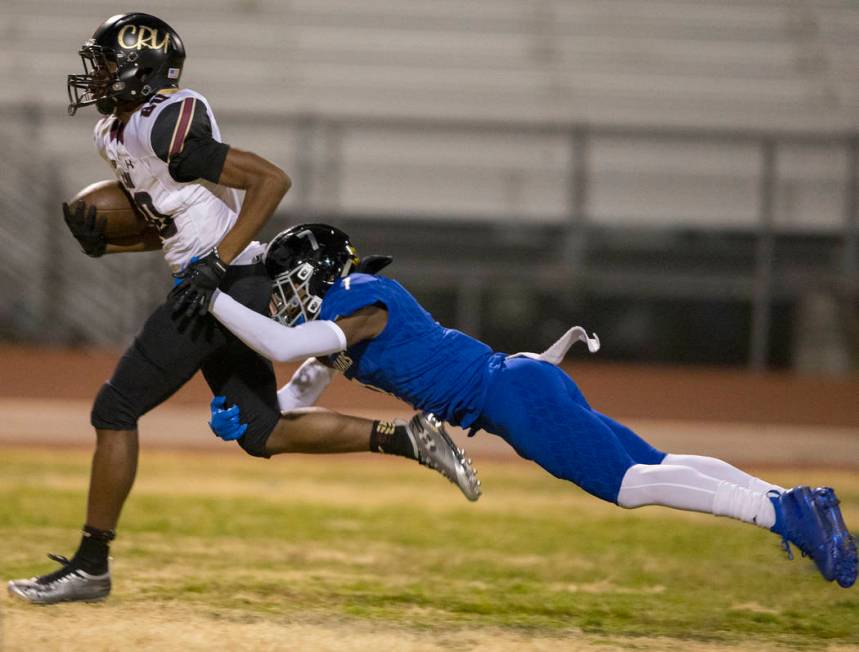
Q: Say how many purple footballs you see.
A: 0